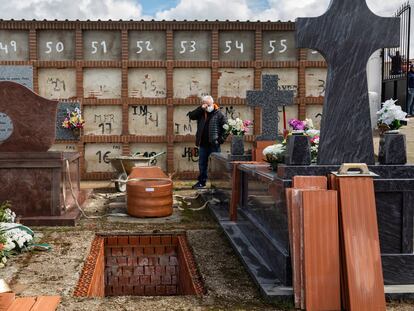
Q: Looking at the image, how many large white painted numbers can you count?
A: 7